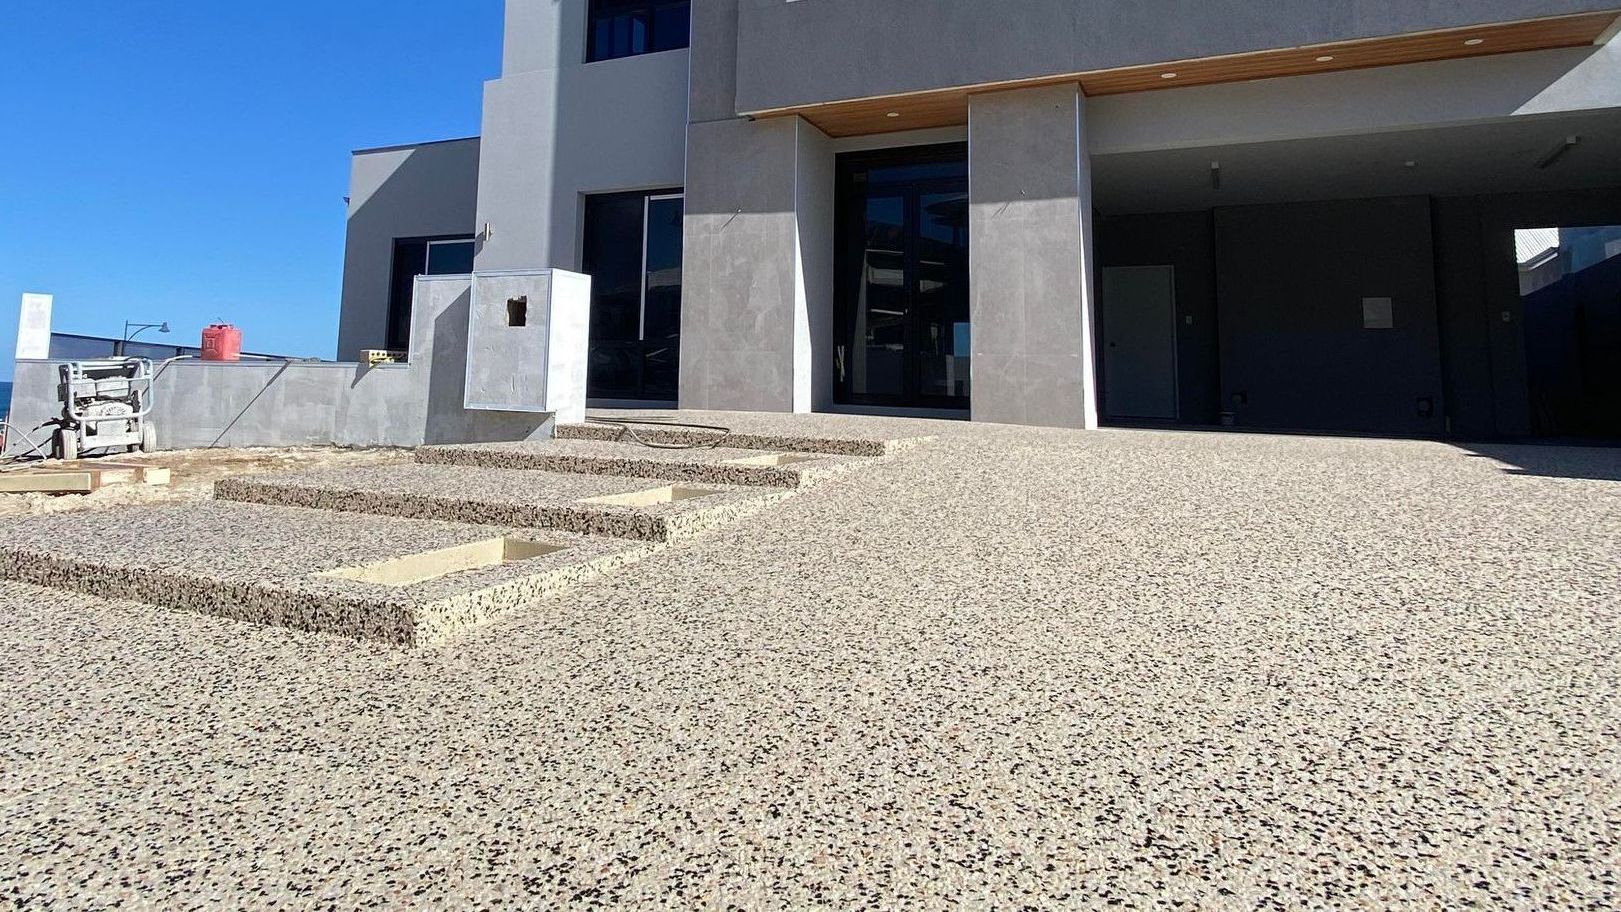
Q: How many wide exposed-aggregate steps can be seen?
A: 4